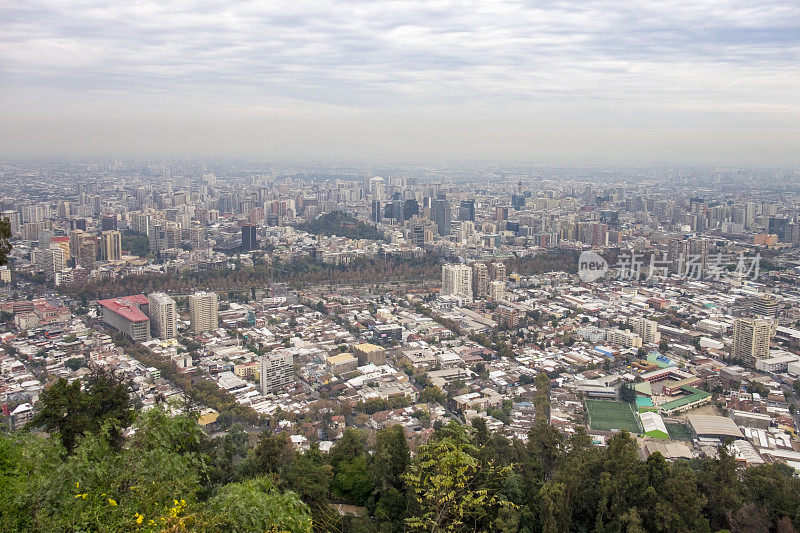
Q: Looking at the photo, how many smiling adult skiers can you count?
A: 0